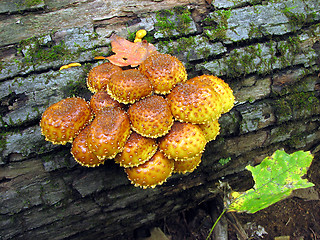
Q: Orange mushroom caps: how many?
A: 15